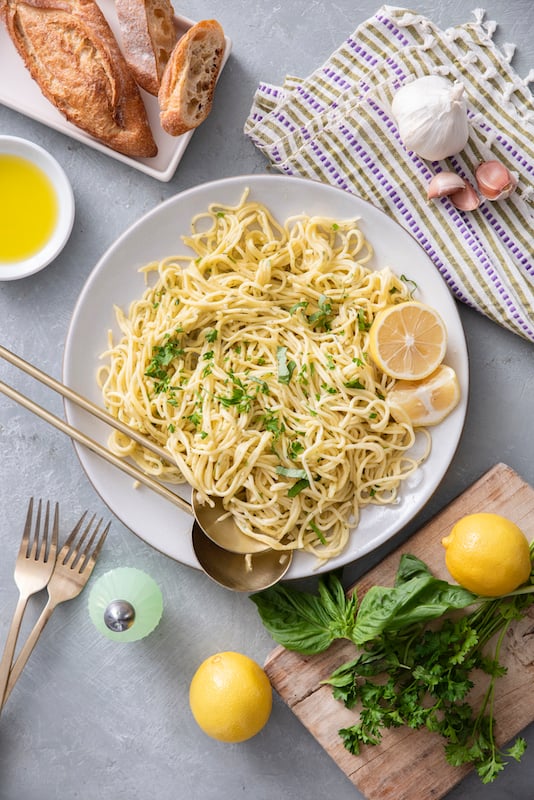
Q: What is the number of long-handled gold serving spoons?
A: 2